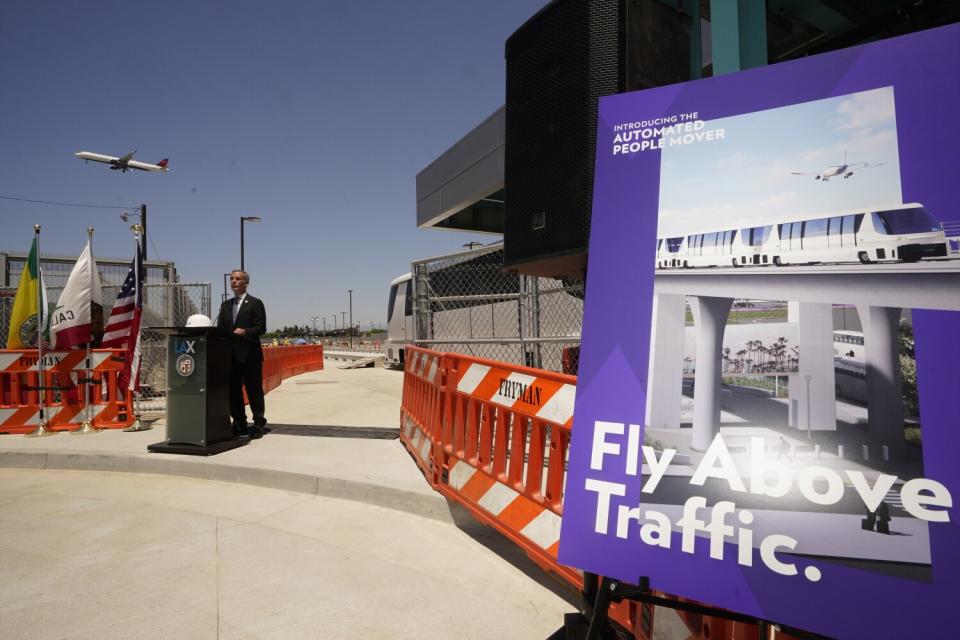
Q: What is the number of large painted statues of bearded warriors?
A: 0